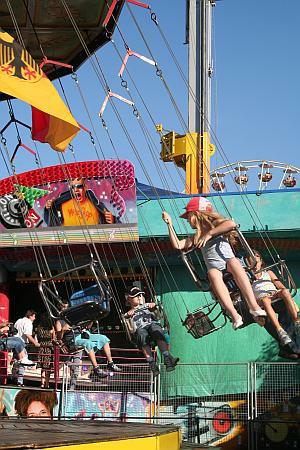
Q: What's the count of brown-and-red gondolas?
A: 4